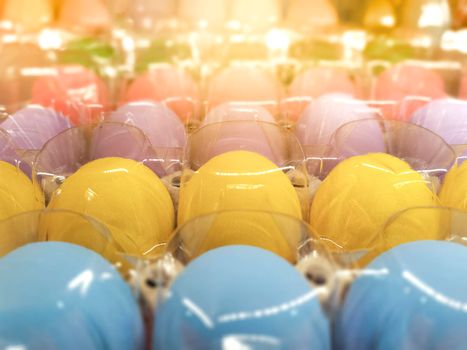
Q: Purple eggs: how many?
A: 5